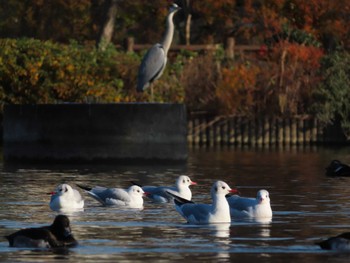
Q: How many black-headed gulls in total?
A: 5